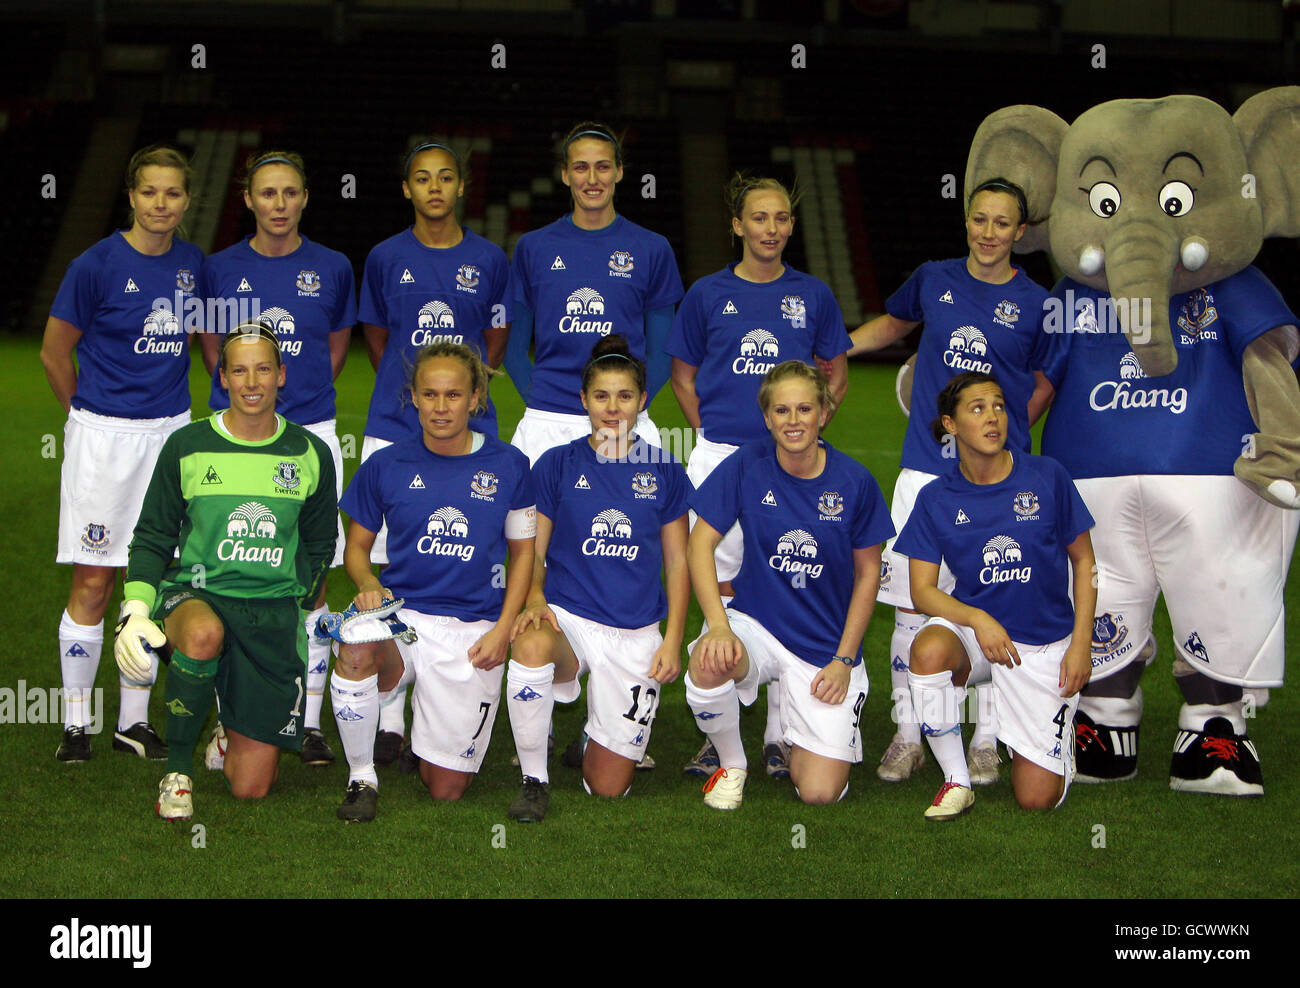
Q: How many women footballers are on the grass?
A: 11